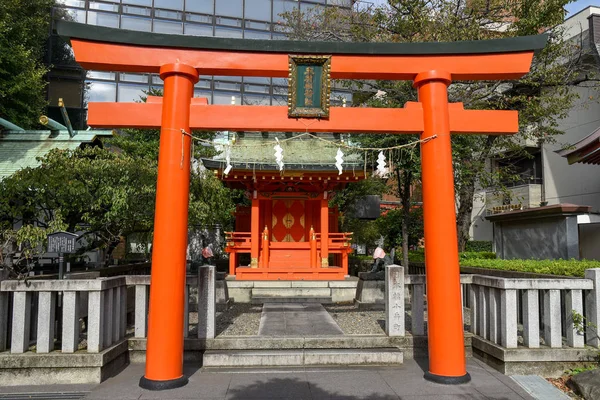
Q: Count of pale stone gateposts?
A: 2